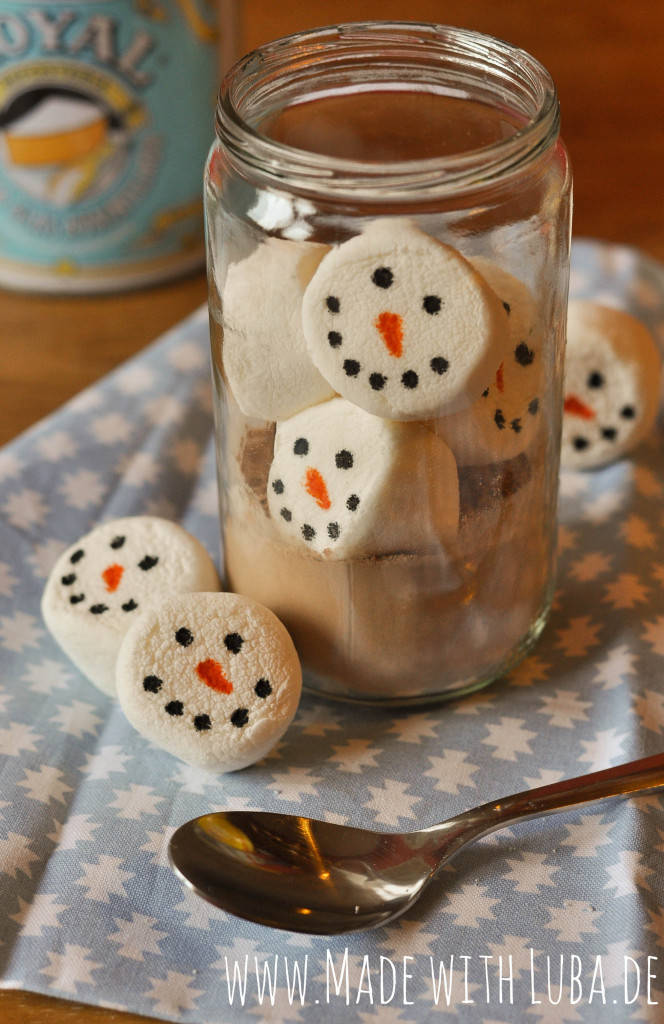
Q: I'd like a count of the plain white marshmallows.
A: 1